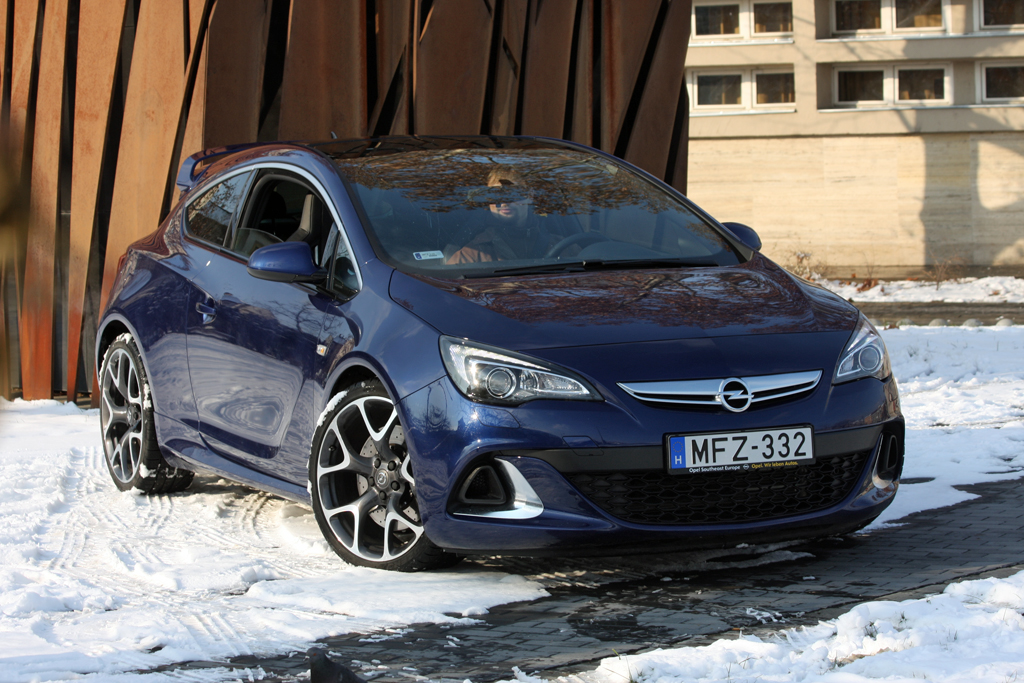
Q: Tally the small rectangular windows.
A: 10